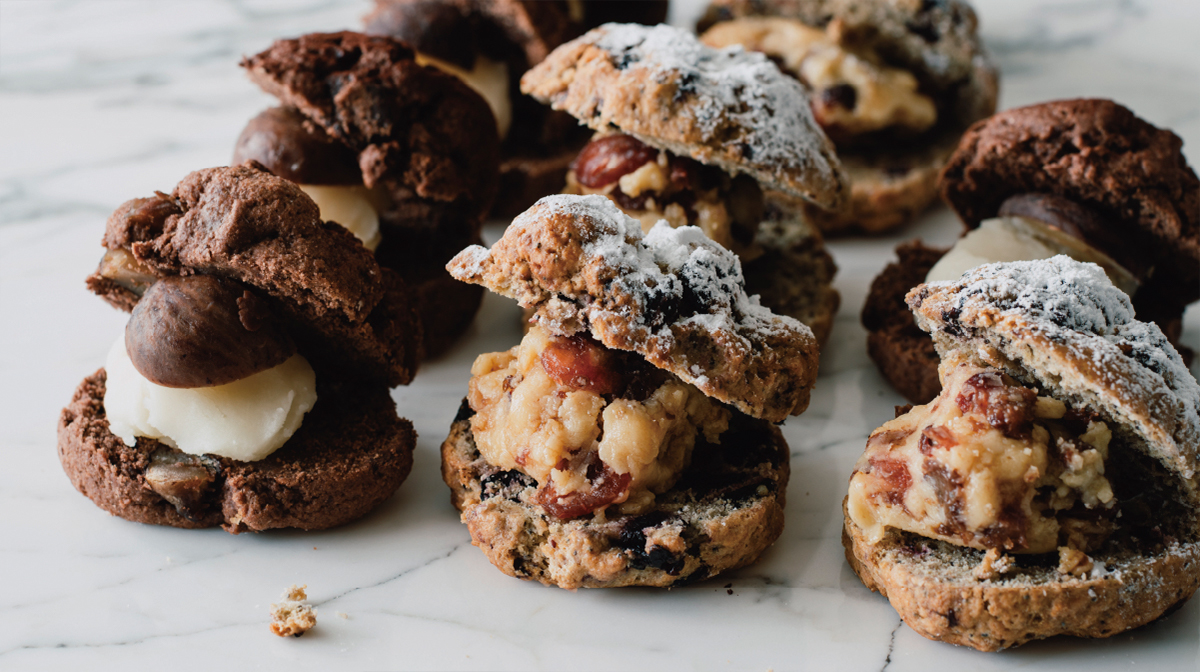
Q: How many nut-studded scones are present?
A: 4